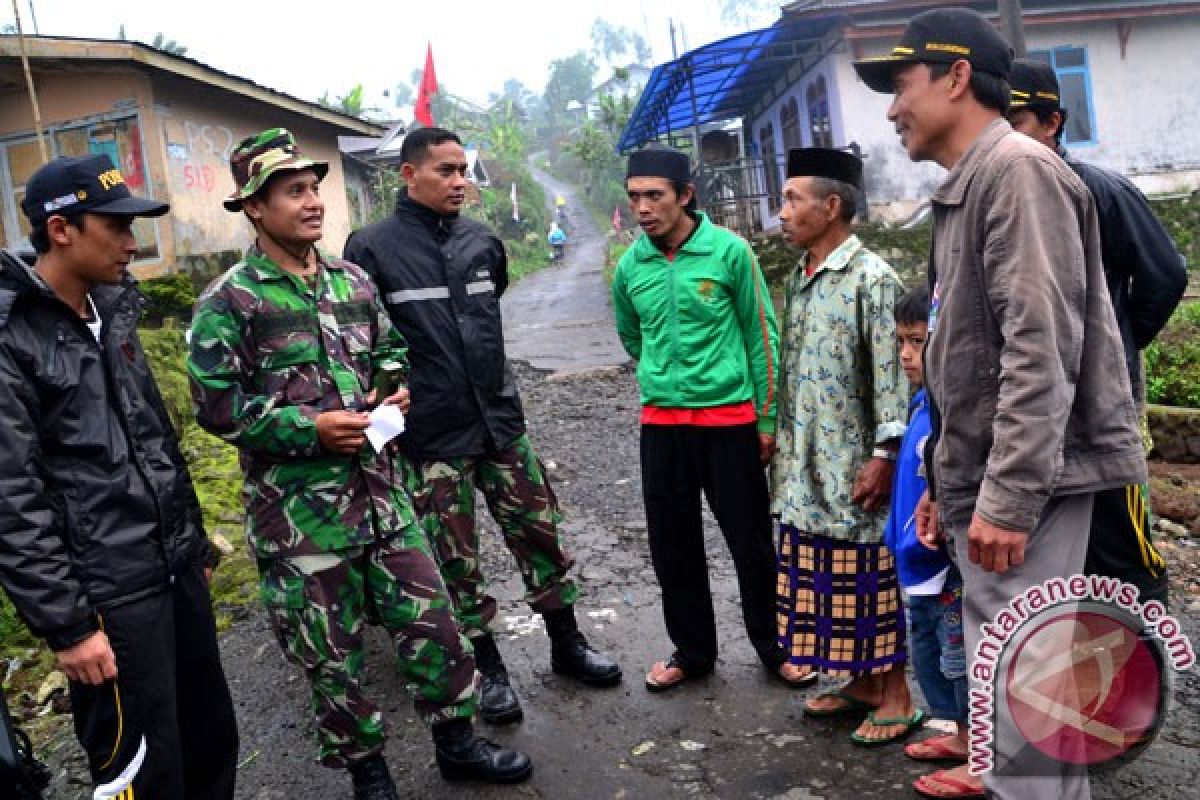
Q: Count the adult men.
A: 7